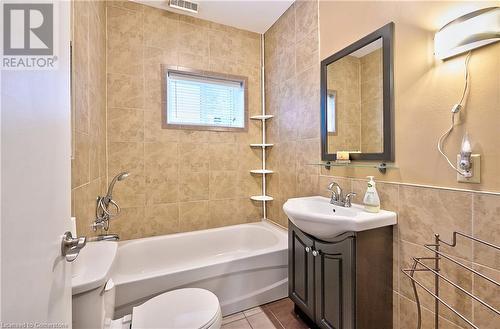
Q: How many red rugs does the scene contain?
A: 0